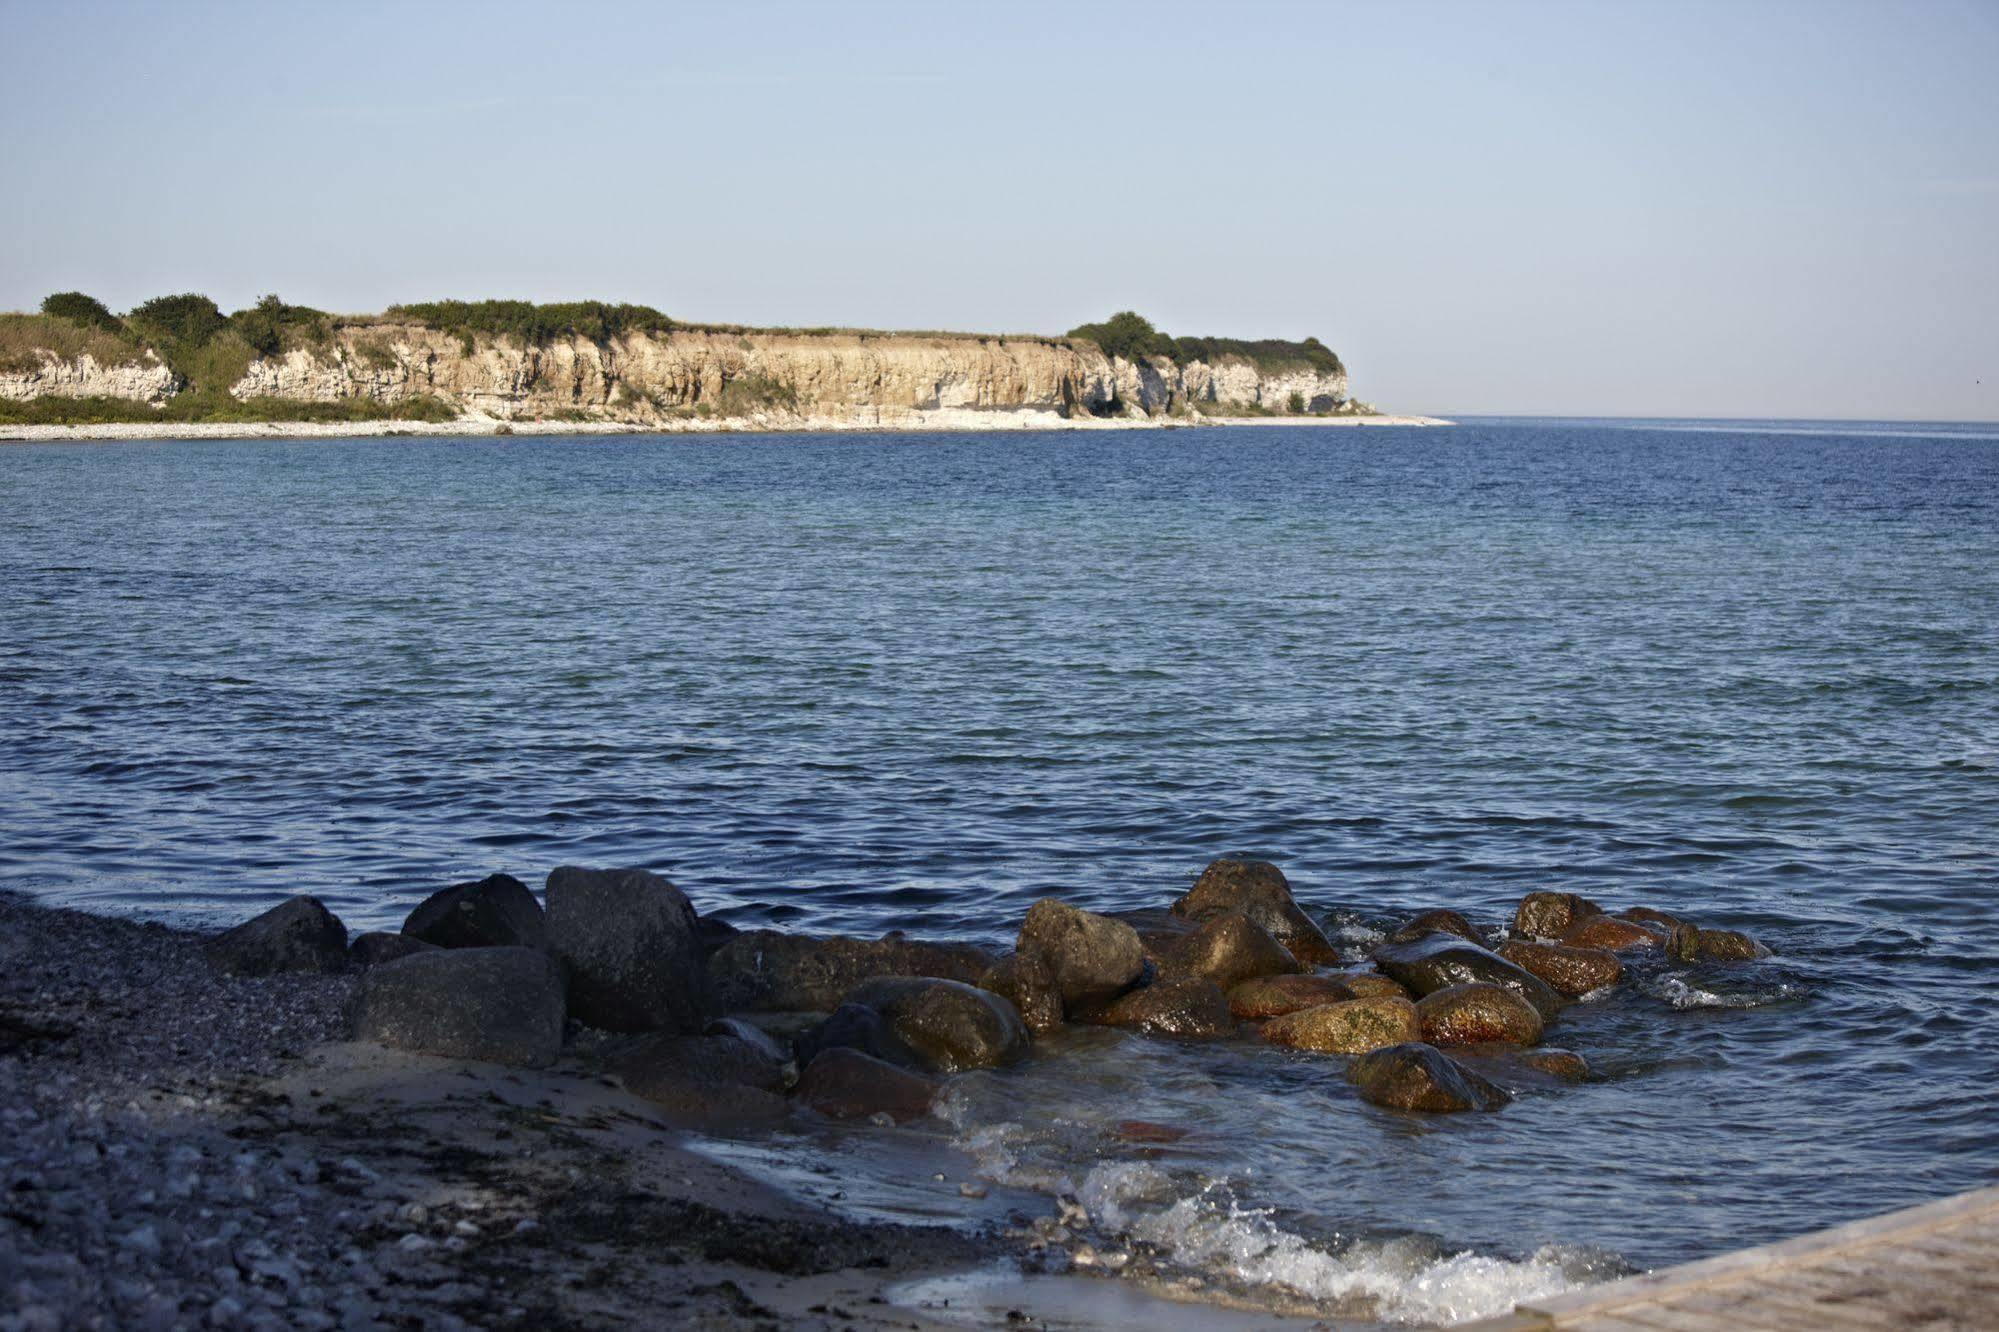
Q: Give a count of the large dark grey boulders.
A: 4